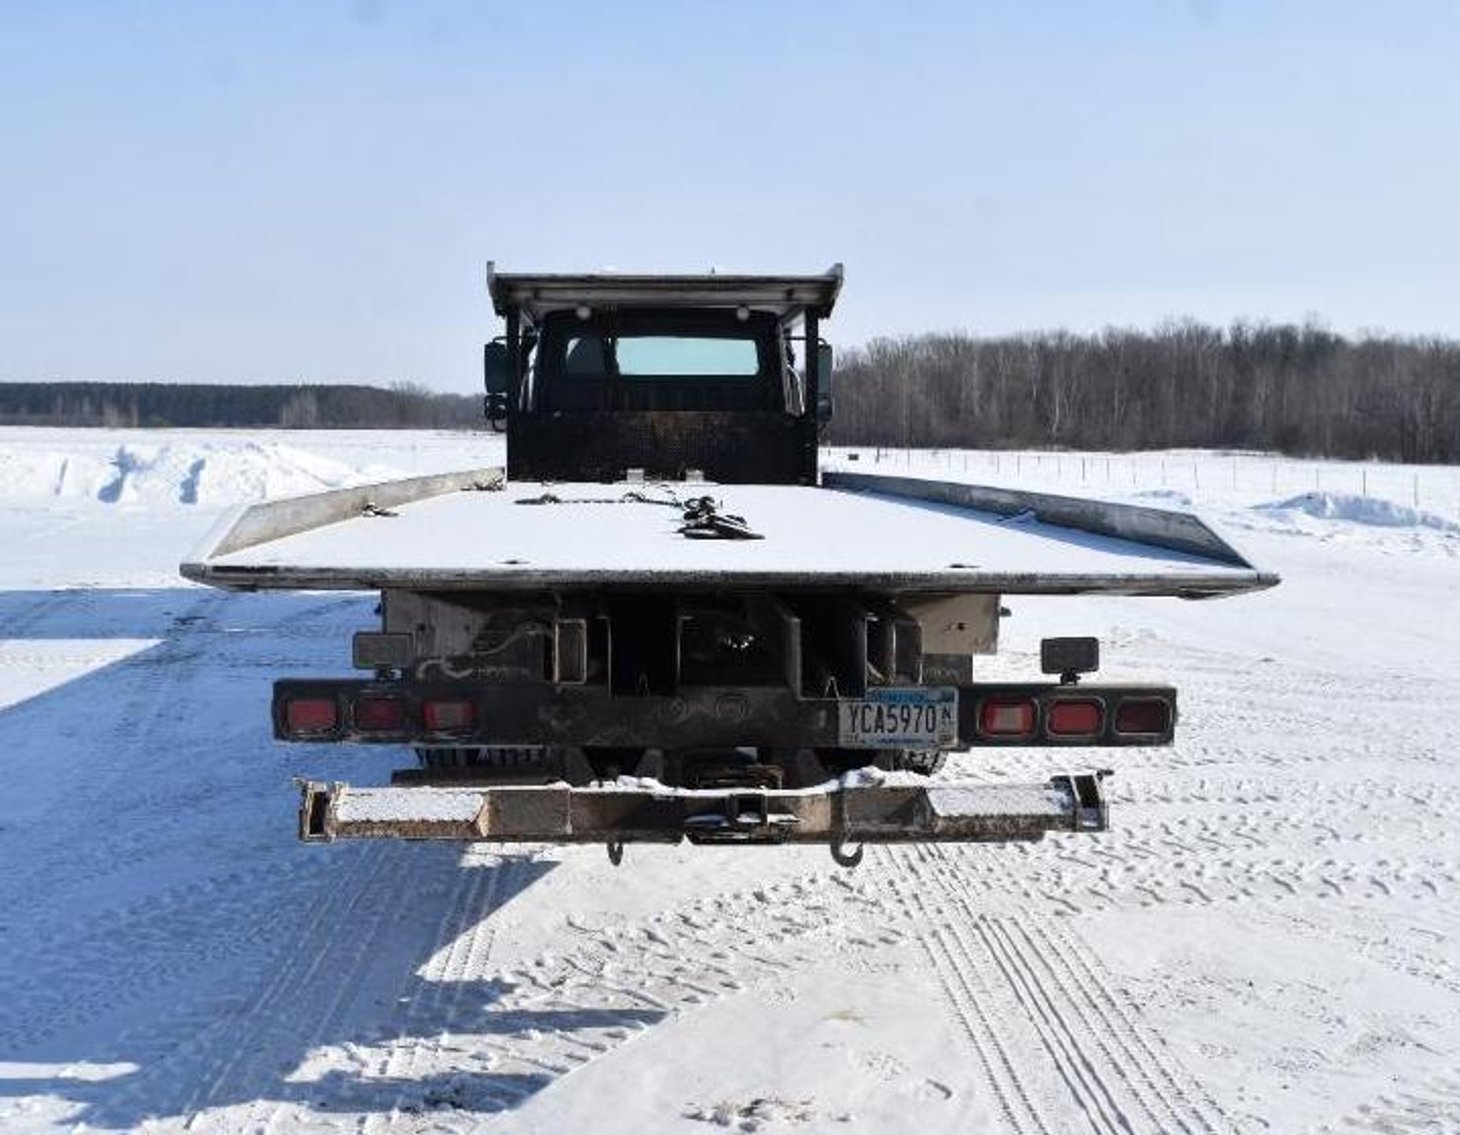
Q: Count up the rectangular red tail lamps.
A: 6